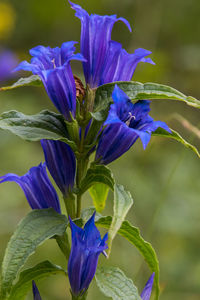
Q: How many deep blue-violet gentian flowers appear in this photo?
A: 7